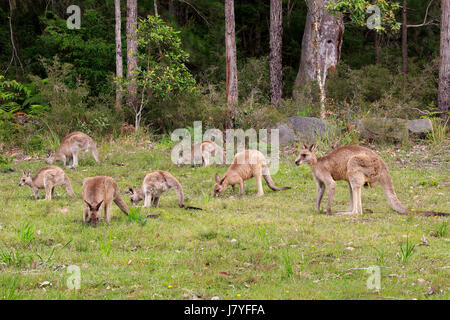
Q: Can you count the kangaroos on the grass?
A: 7